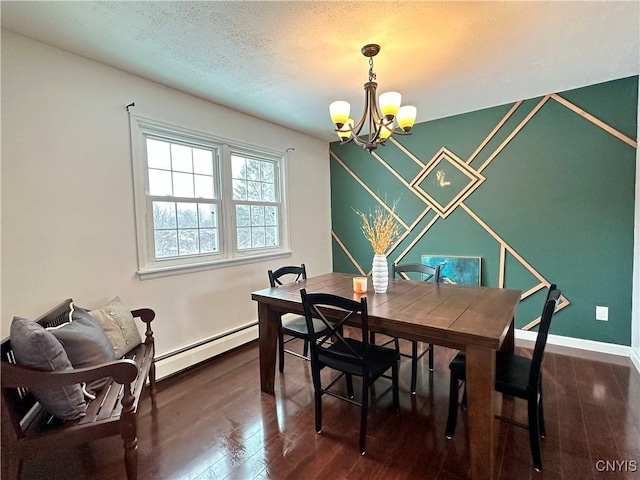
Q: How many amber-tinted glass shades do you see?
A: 5